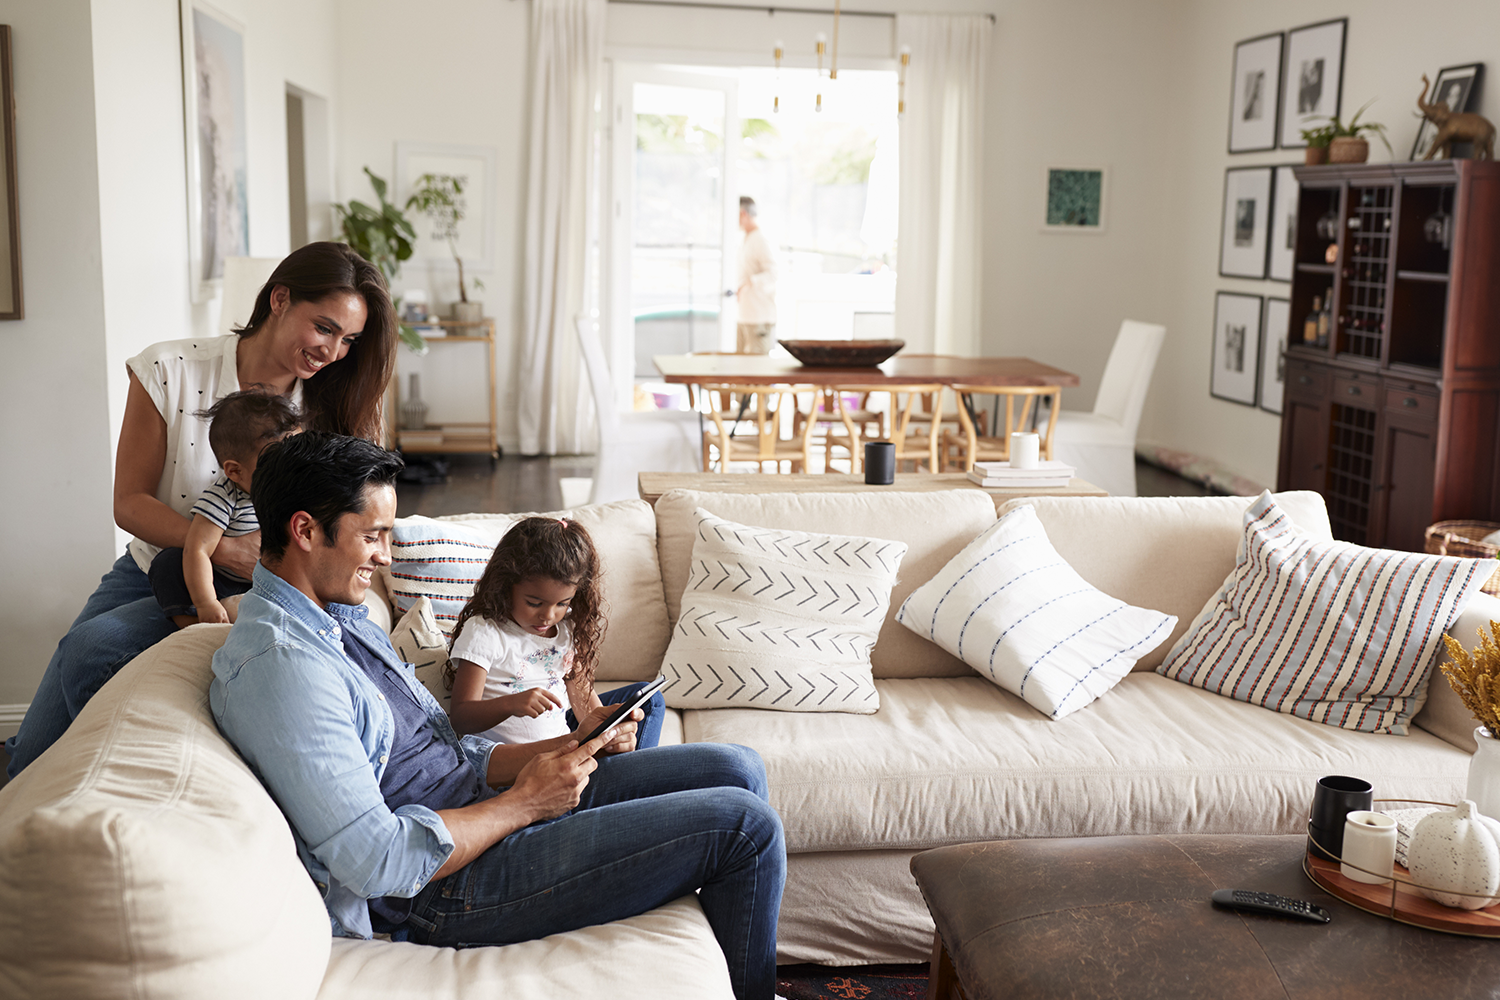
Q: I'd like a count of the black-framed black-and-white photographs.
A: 7